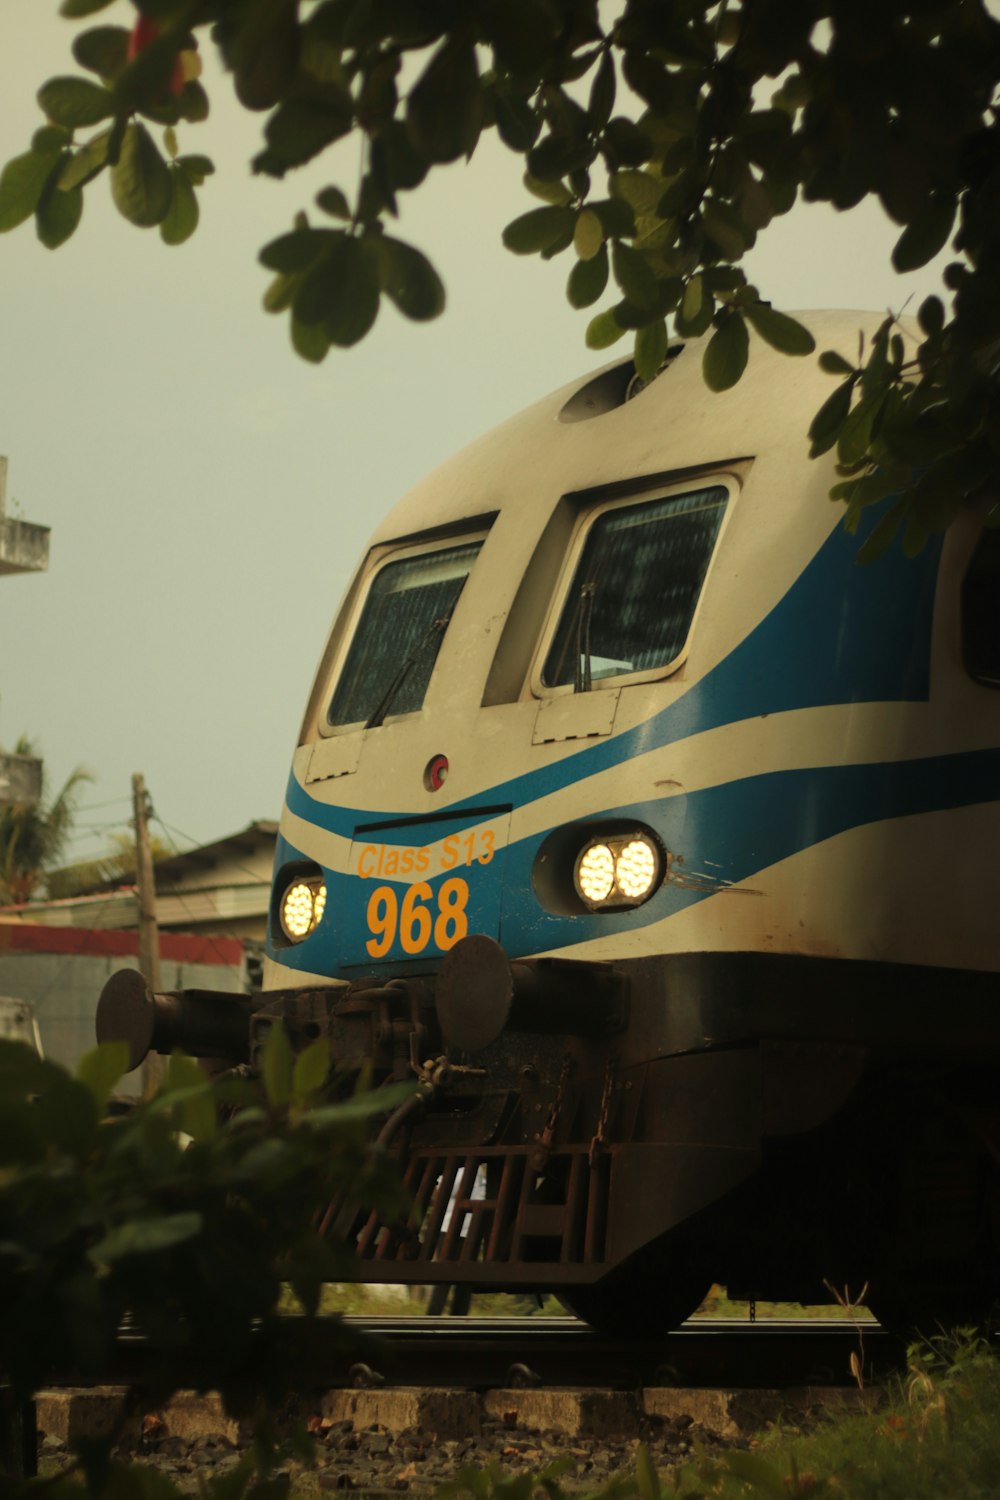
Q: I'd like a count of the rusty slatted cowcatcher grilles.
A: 1